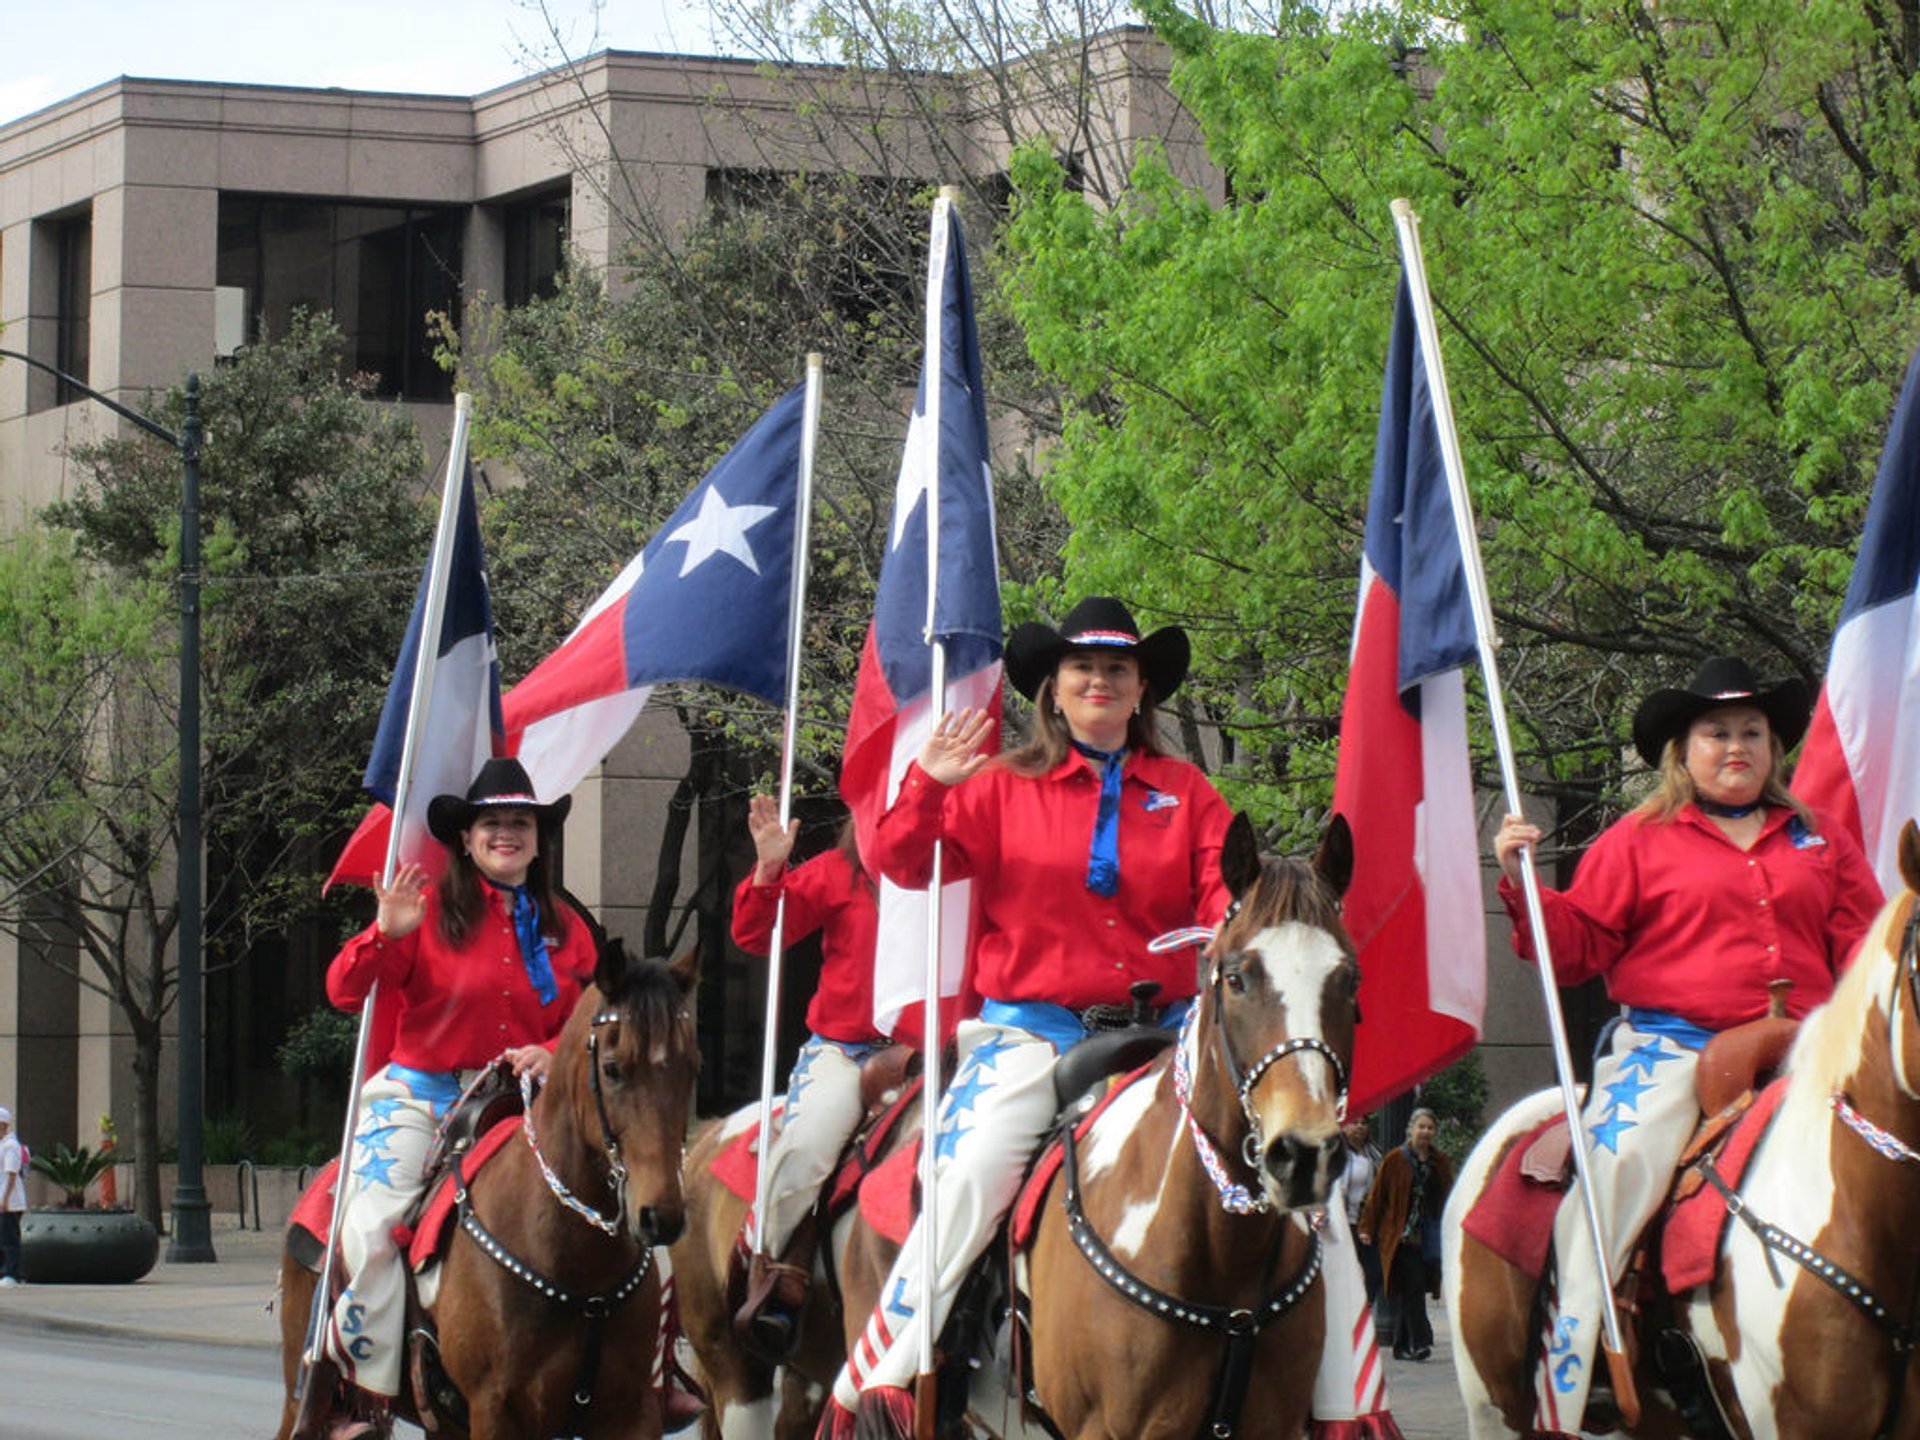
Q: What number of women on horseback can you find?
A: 4